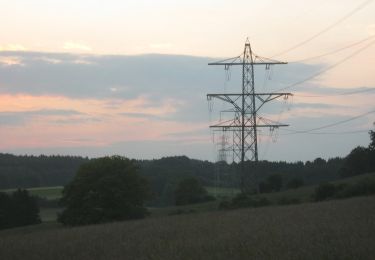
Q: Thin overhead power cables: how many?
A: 6